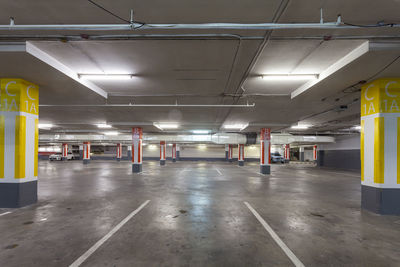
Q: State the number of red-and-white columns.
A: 11